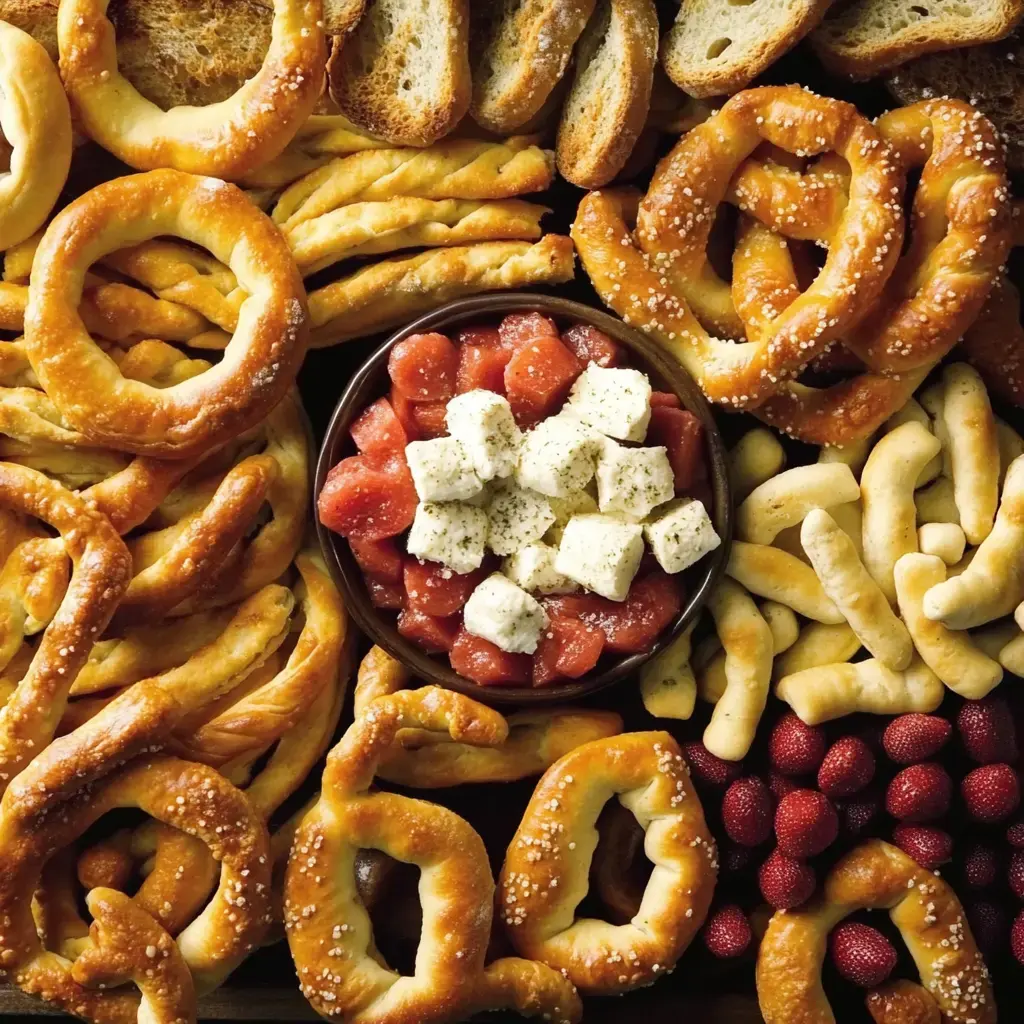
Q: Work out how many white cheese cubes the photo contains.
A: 11